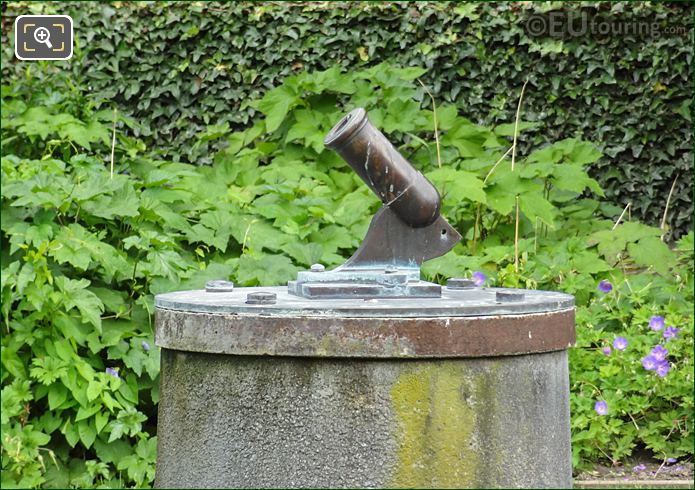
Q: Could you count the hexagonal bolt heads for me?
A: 4